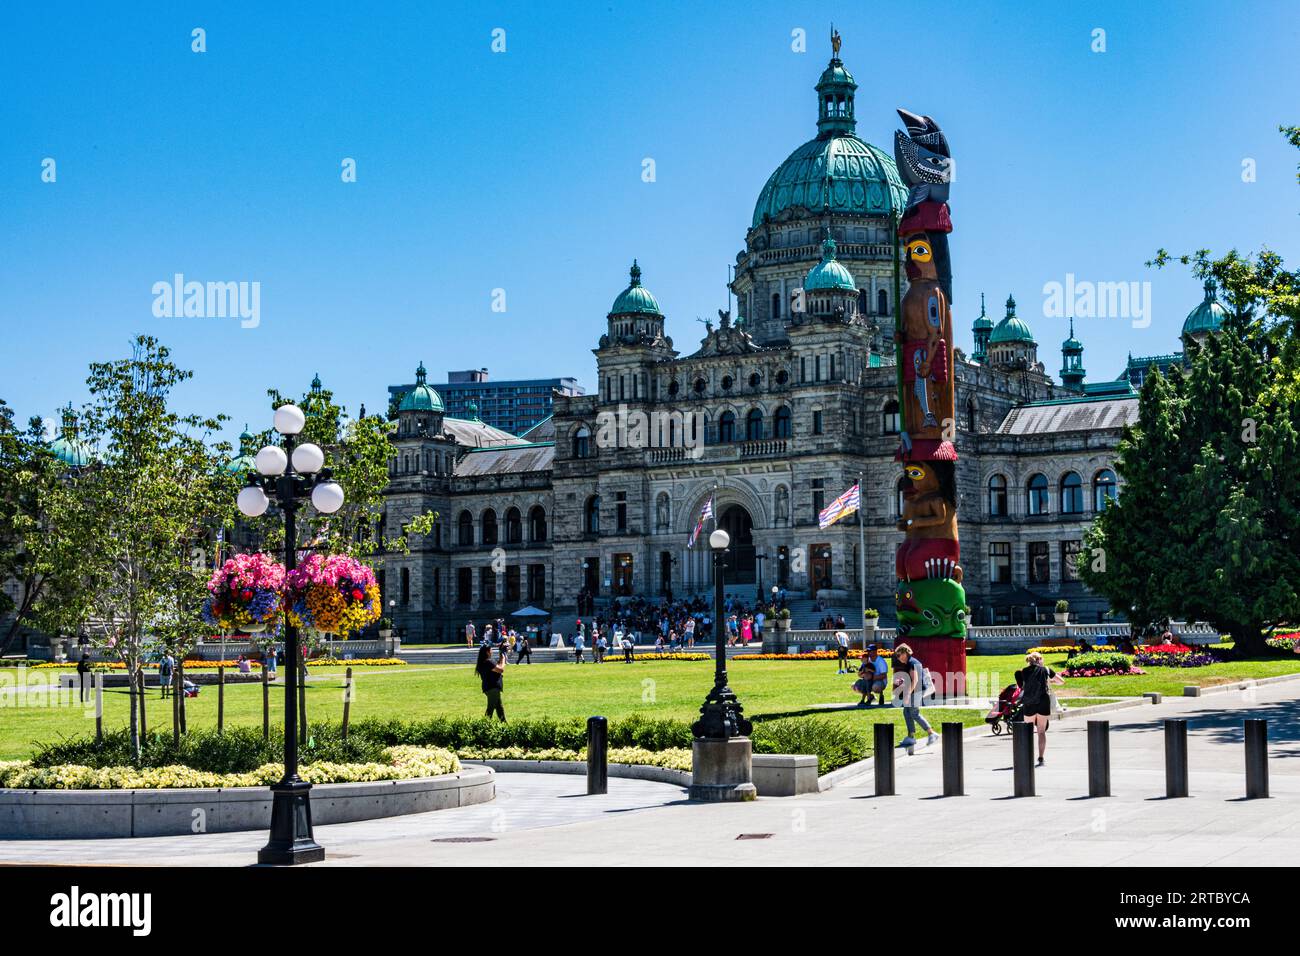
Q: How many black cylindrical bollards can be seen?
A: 7